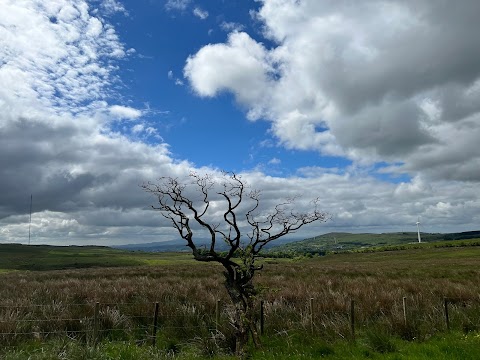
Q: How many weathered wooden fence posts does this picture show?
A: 8